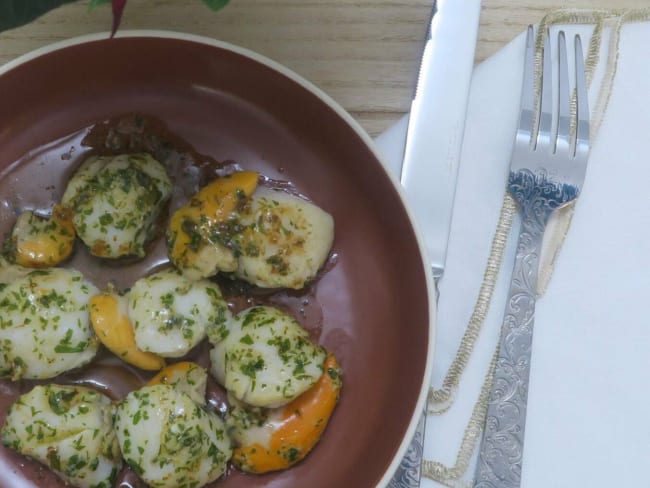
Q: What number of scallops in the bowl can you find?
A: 7